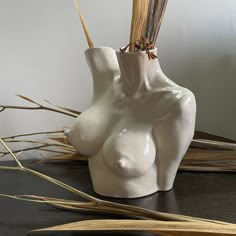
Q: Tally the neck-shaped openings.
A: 2